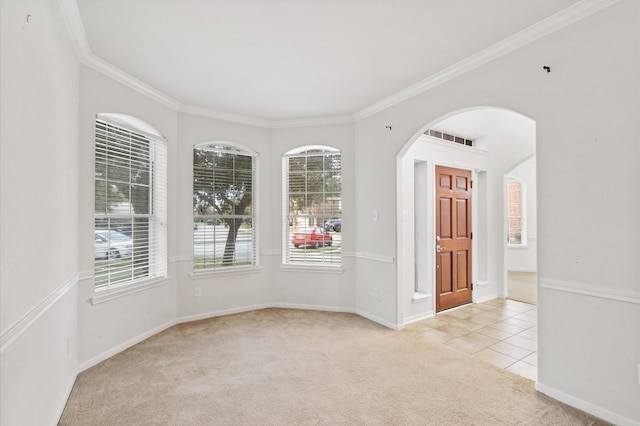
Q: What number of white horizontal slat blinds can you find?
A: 3